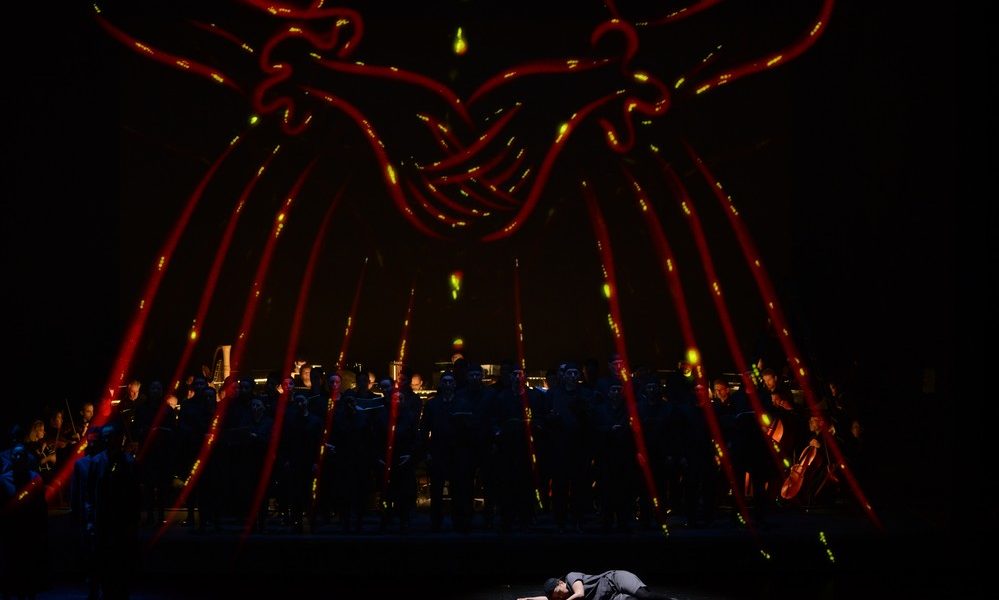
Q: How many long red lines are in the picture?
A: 11